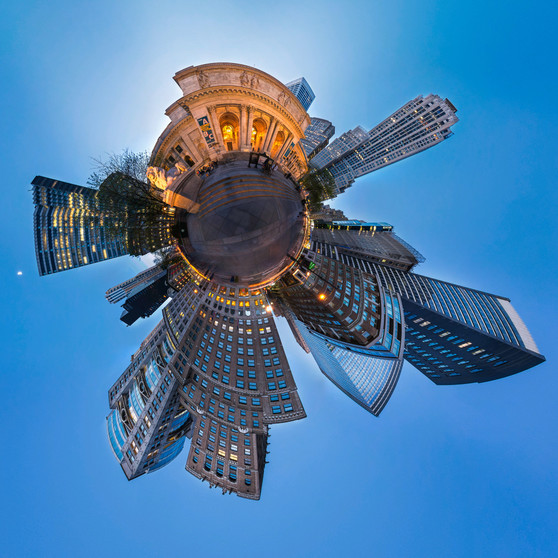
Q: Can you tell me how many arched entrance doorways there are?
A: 3